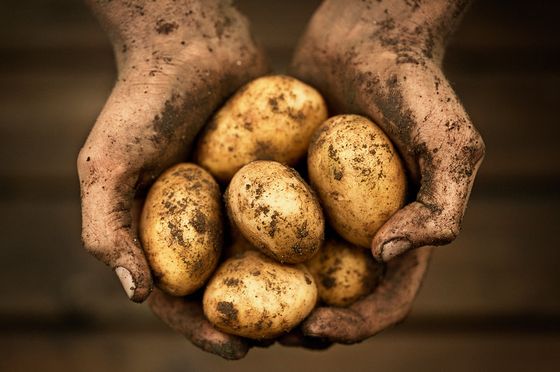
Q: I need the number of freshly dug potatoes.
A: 6